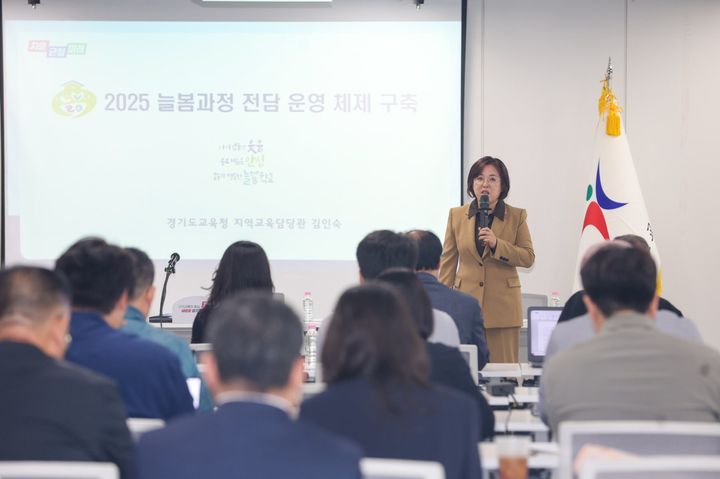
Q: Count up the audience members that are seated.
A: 12